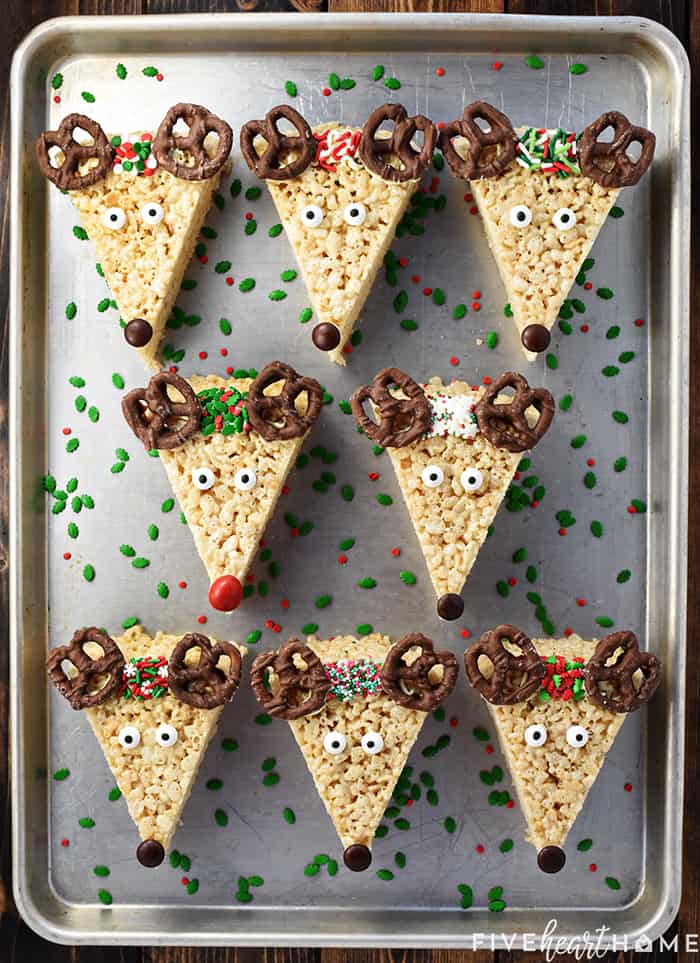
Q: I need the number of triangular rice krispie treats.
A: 8